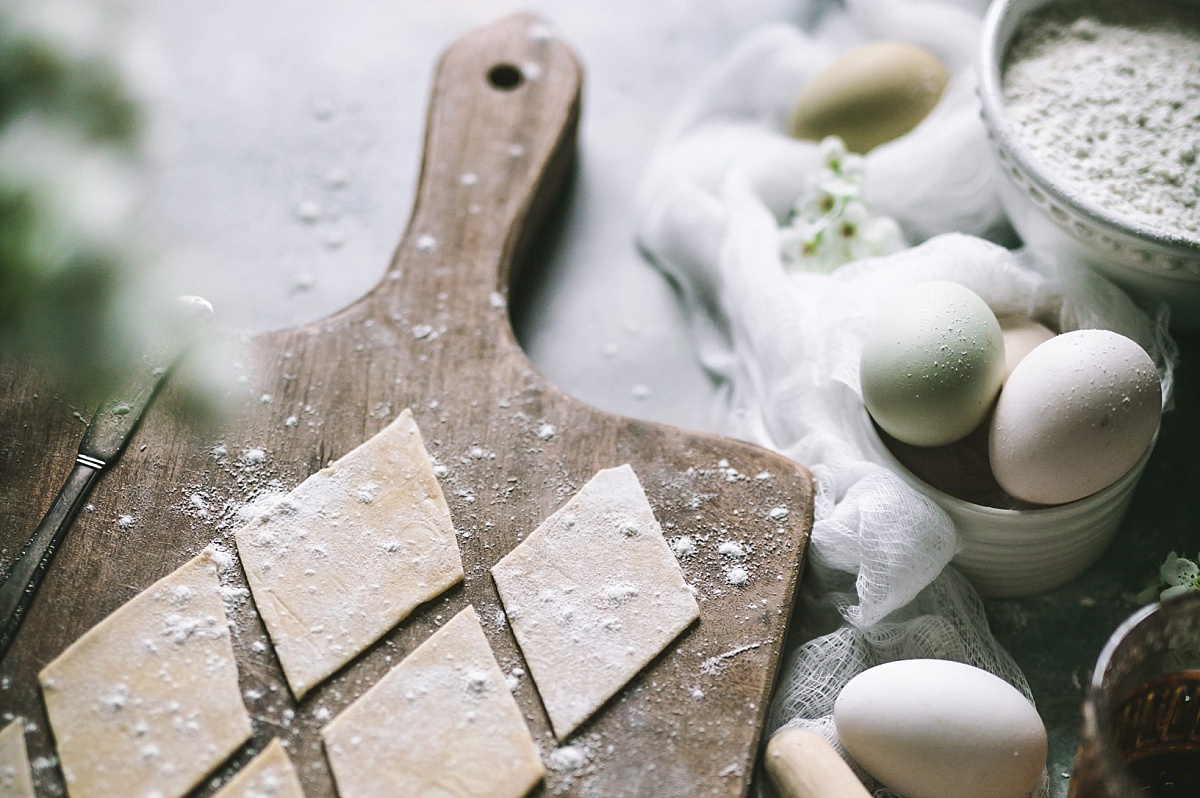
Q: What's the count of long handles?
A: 2